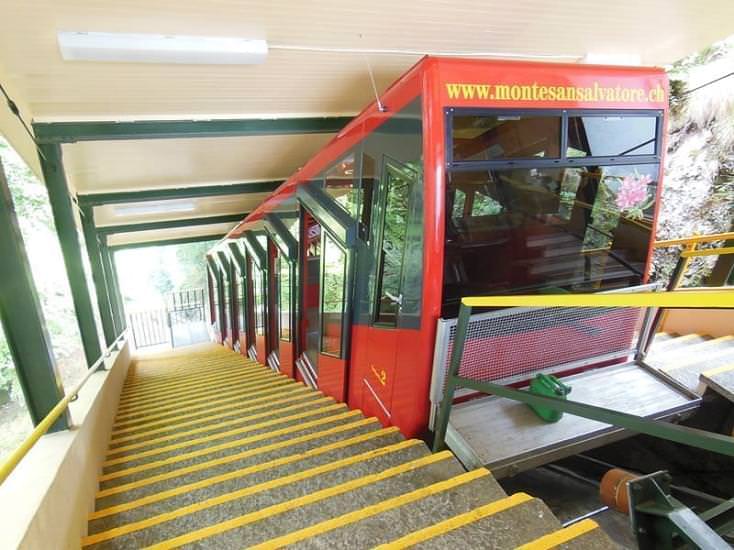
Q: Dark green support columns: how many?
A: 5